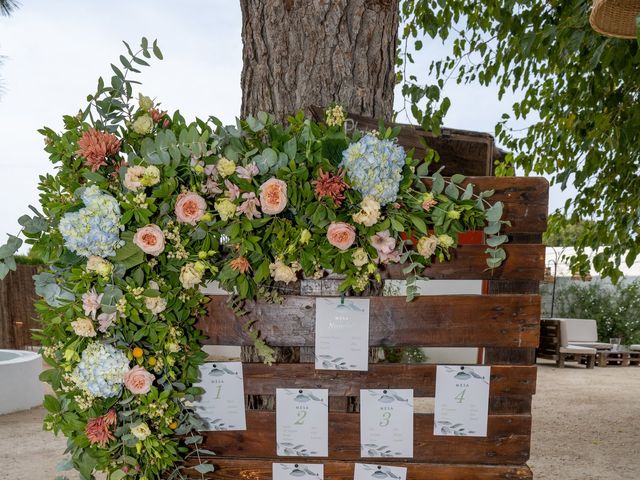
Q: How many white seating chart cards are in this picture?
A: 7